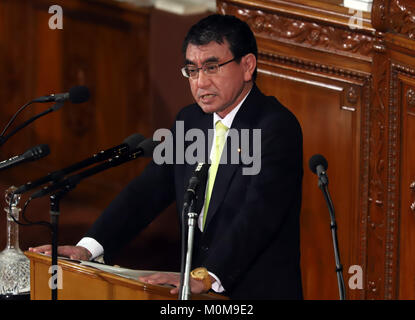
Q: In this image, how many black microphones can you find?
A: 6